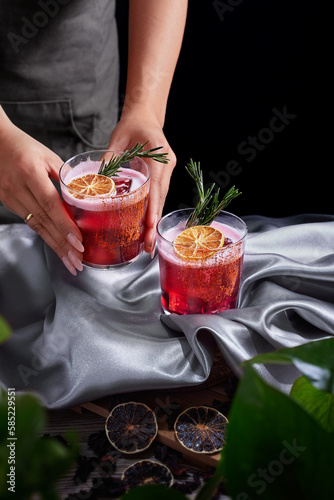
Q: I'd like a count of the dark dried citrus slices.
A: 3